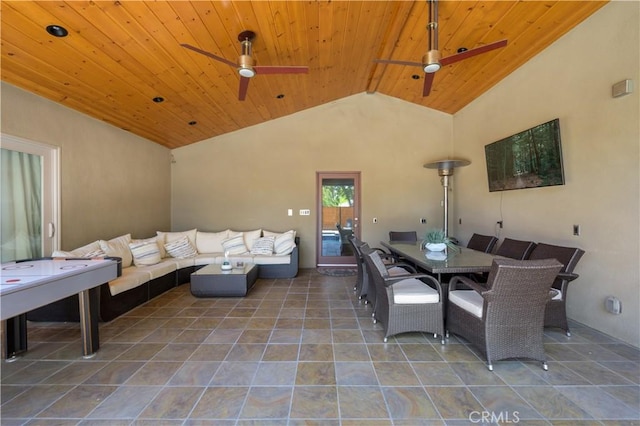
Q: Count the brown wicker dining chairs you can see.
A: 8